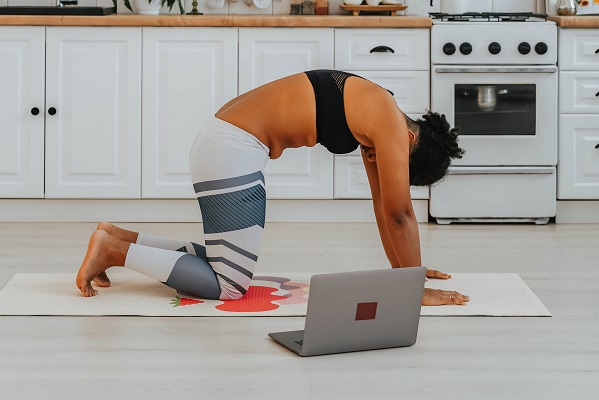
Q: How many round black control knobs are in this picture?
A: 5